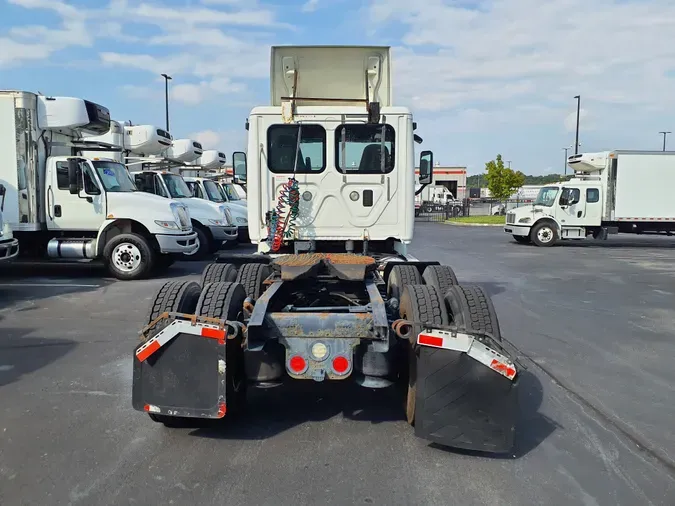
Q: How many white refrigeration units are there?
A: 5